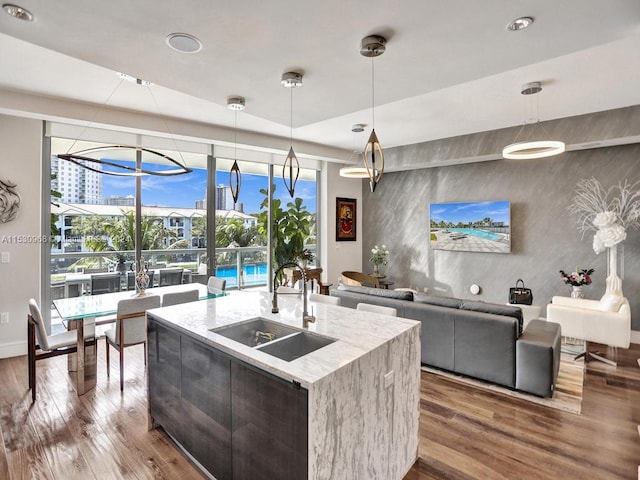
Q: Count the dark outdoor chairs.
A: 3